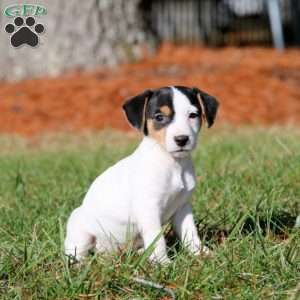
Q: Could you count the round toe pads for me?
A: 4